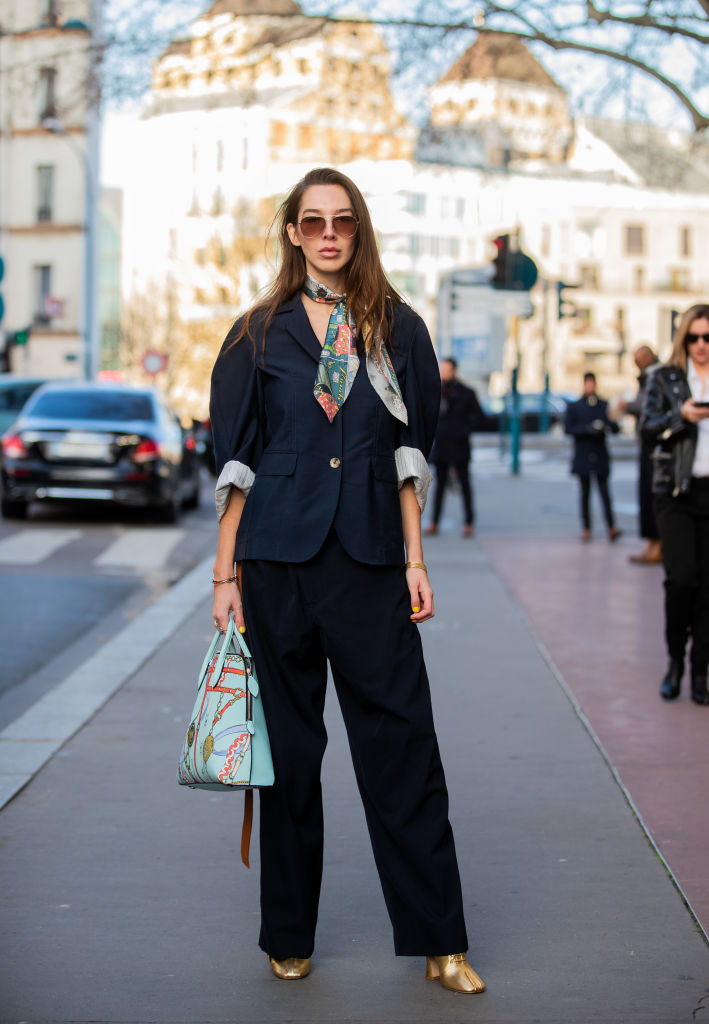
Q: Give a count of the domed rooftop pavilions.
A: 2